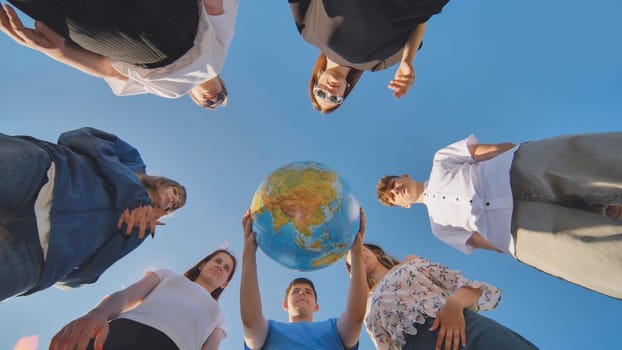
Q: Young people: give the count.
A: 7